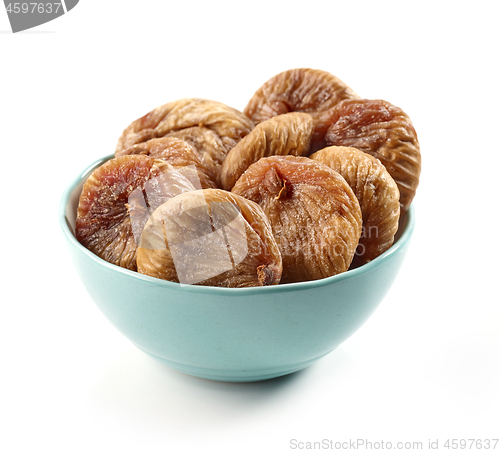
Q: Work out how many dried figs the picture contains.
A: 9